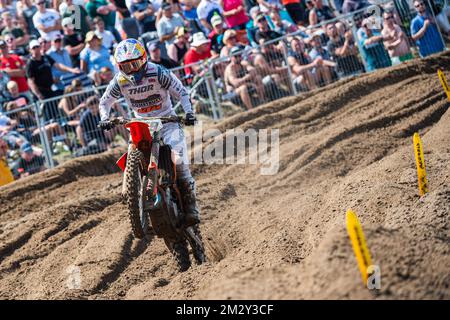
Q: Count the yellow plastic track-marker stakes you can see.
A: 3